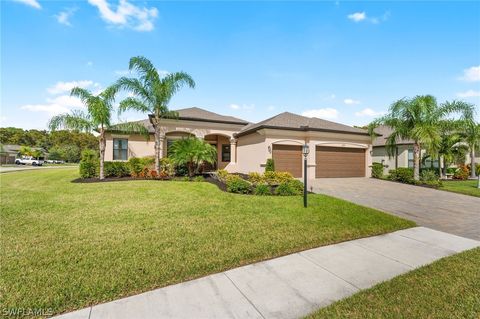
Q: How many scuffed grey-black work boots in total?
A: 0